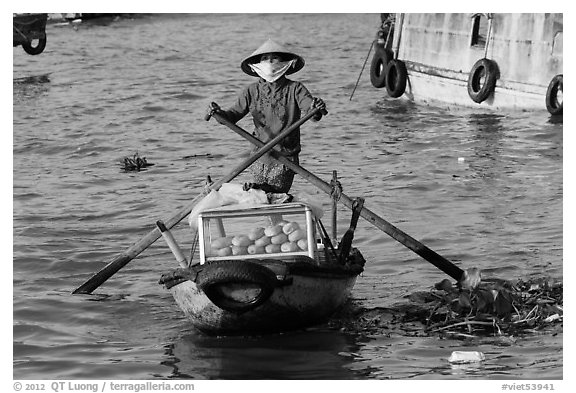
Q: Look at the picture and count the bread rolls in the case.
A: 14